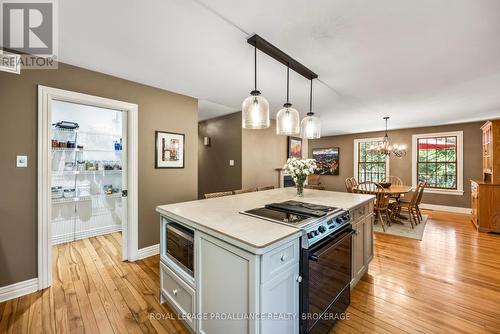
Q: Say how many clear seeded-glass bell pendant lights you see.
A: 3